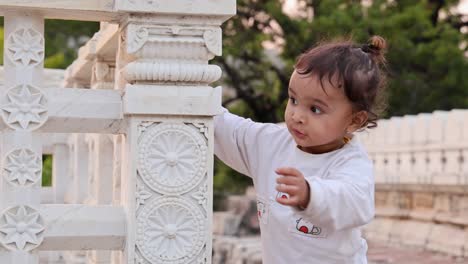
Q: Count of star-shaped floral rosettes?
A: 4